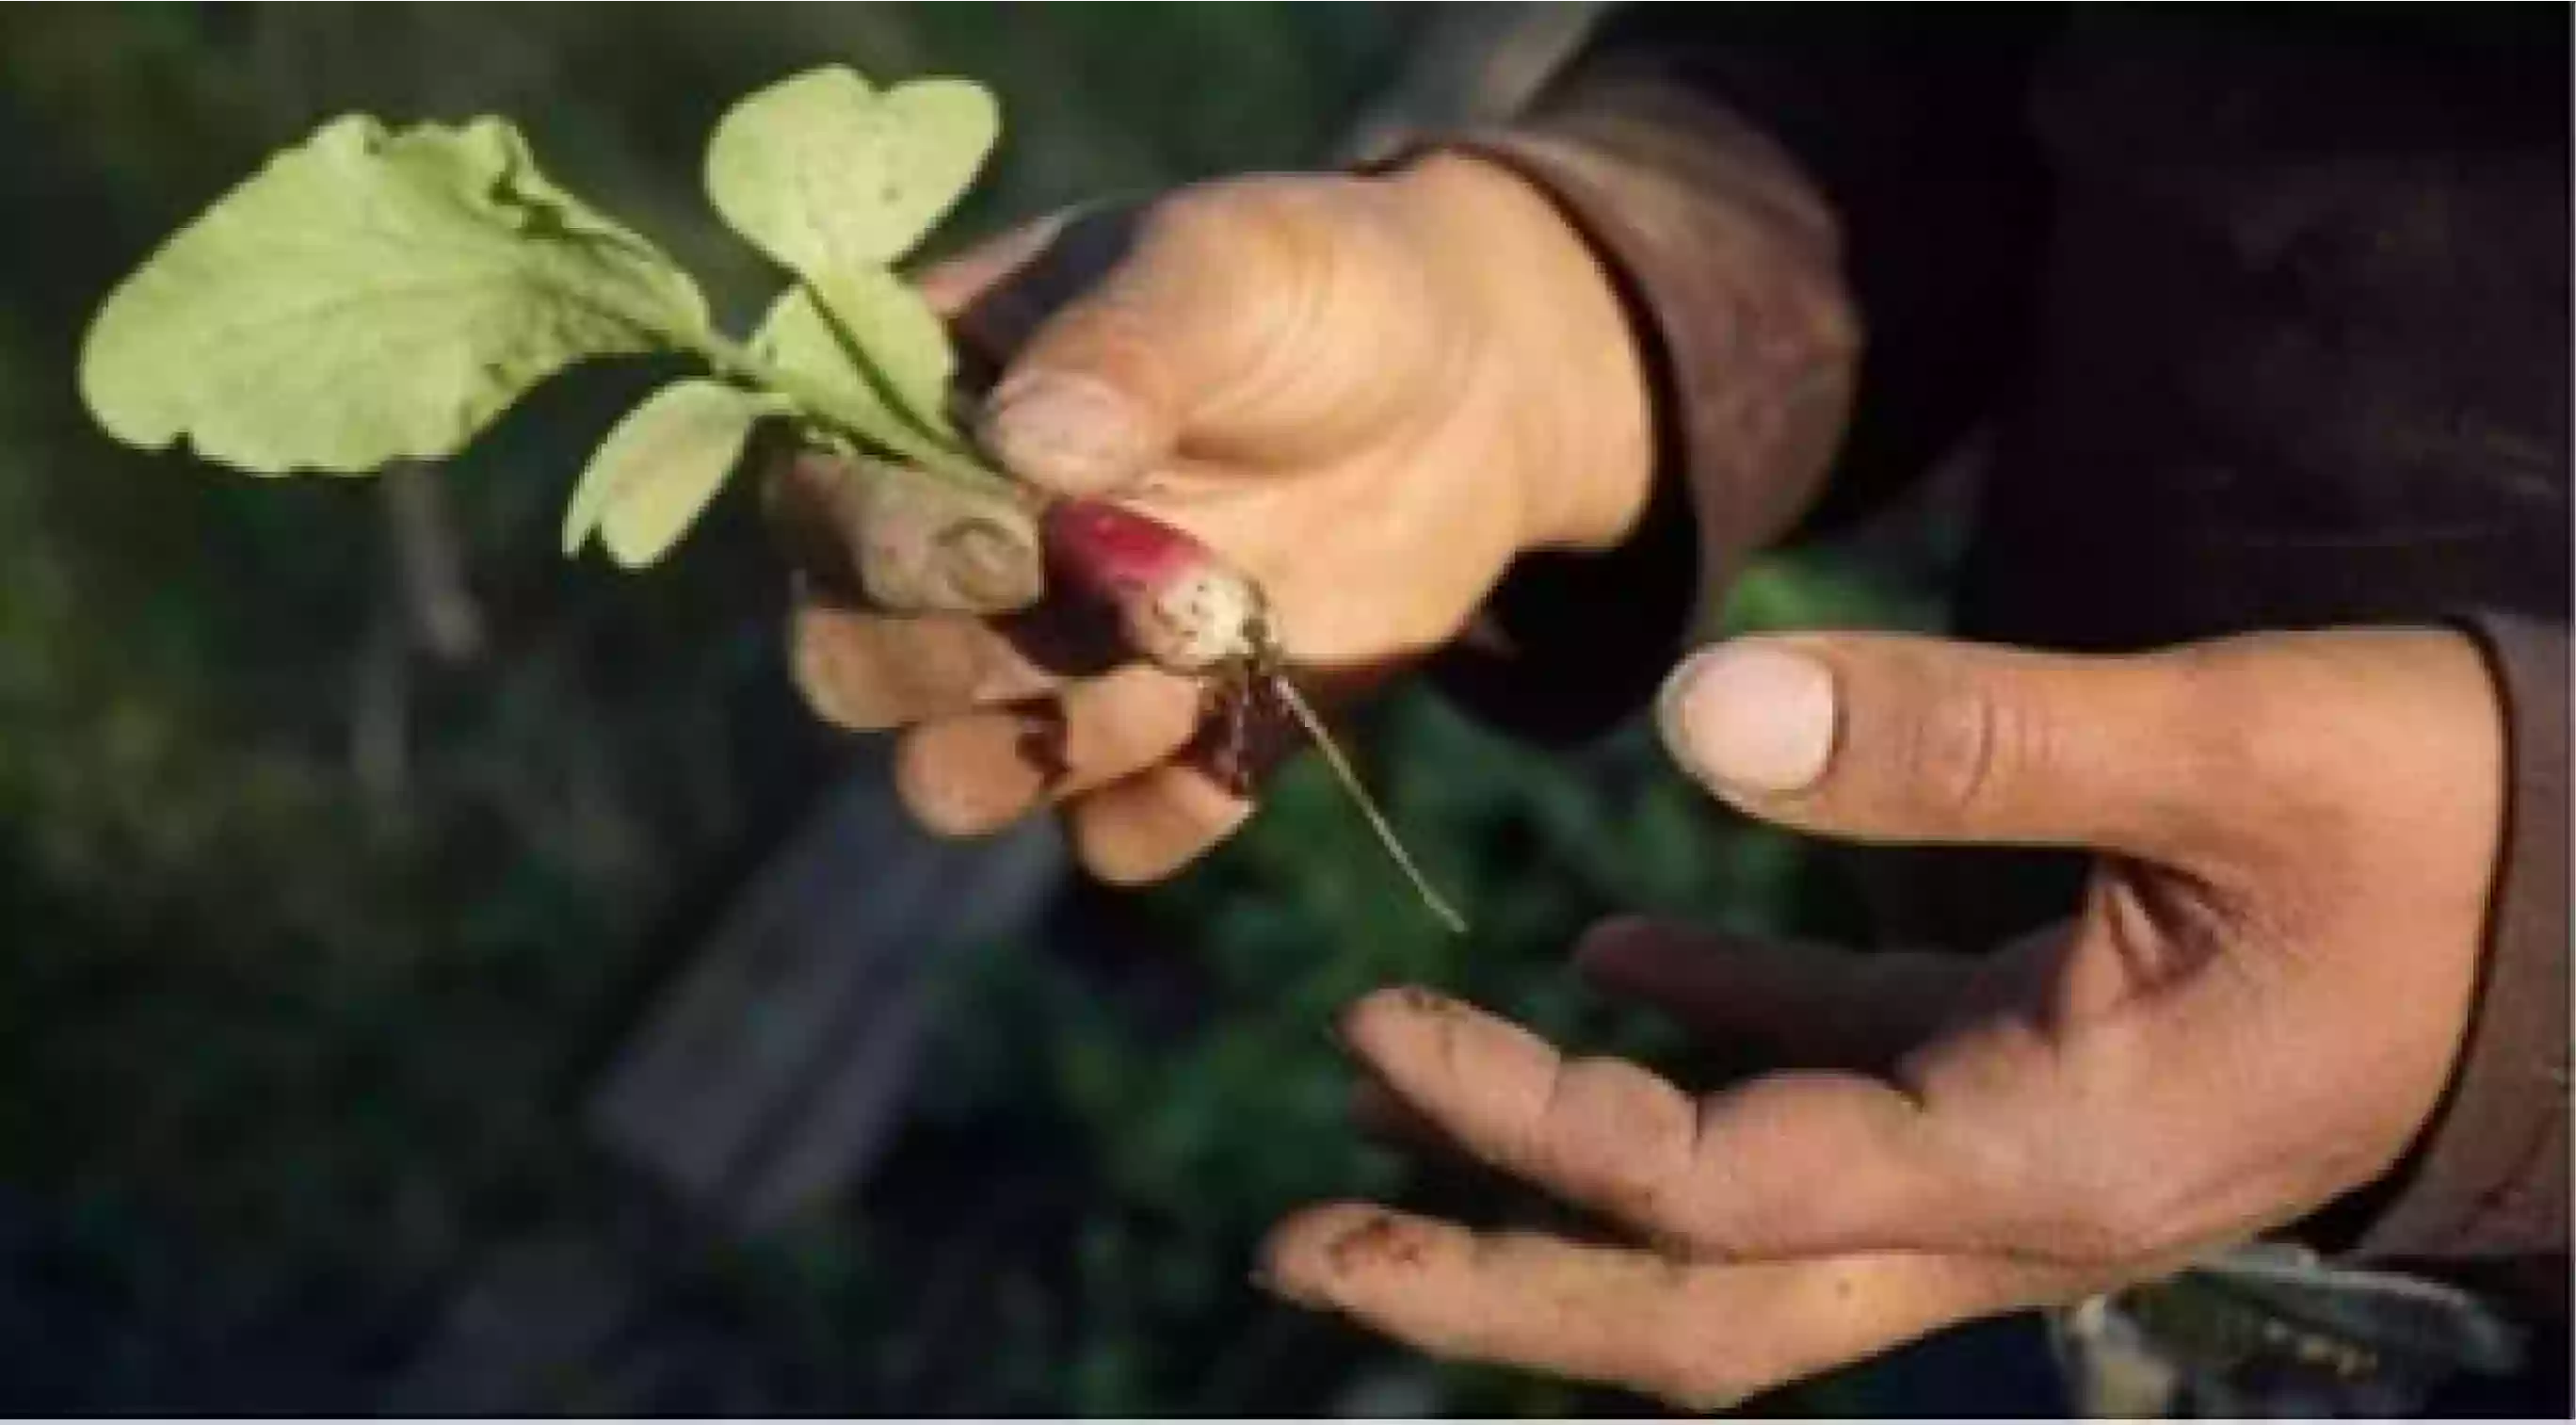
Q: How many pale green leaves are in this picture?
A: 4